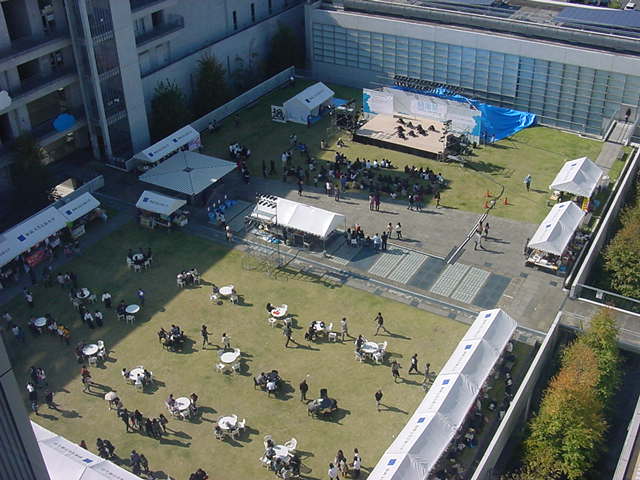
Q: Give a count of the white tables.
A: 14